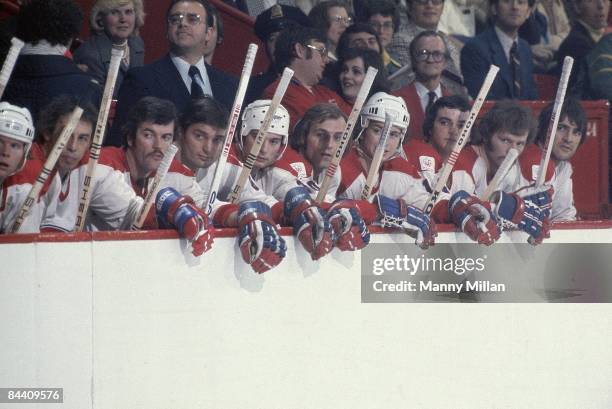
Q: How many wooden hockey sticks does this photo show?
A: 11